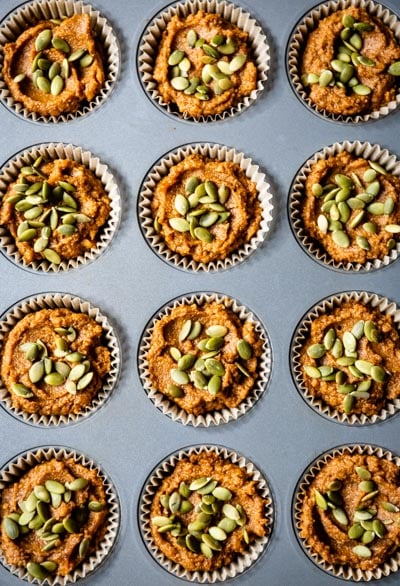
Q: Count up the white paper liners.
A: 12